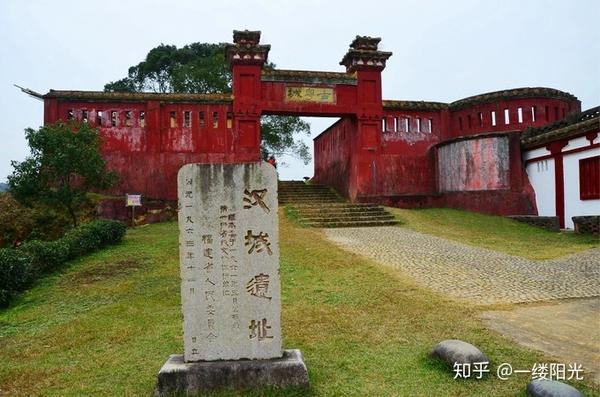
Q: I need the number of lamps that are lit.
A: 0